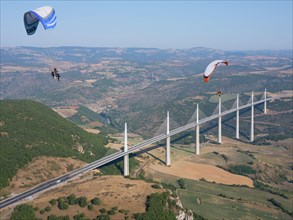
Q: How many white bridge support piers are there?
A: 7